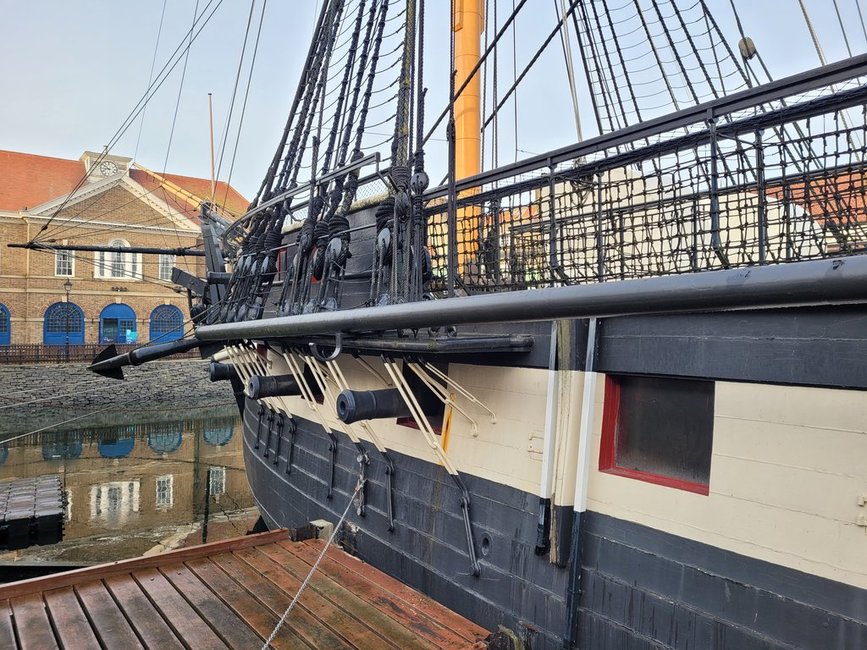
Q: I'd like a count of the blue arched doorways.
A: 4